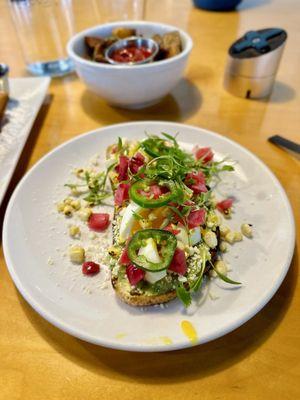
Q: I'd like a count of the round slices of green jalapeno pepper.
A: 2